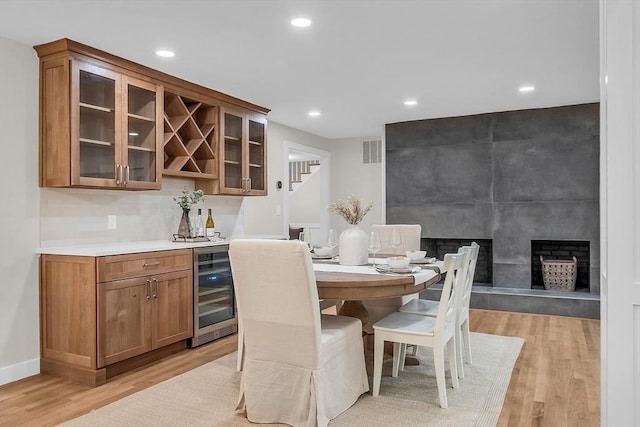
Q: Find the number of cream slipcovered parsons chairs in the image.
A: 2